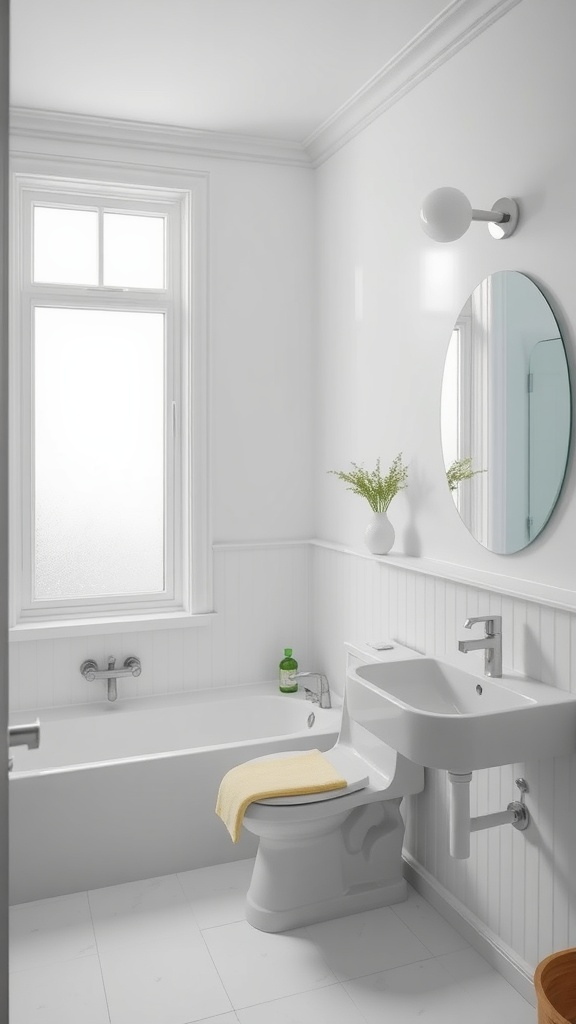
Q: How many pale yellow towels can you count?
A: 1